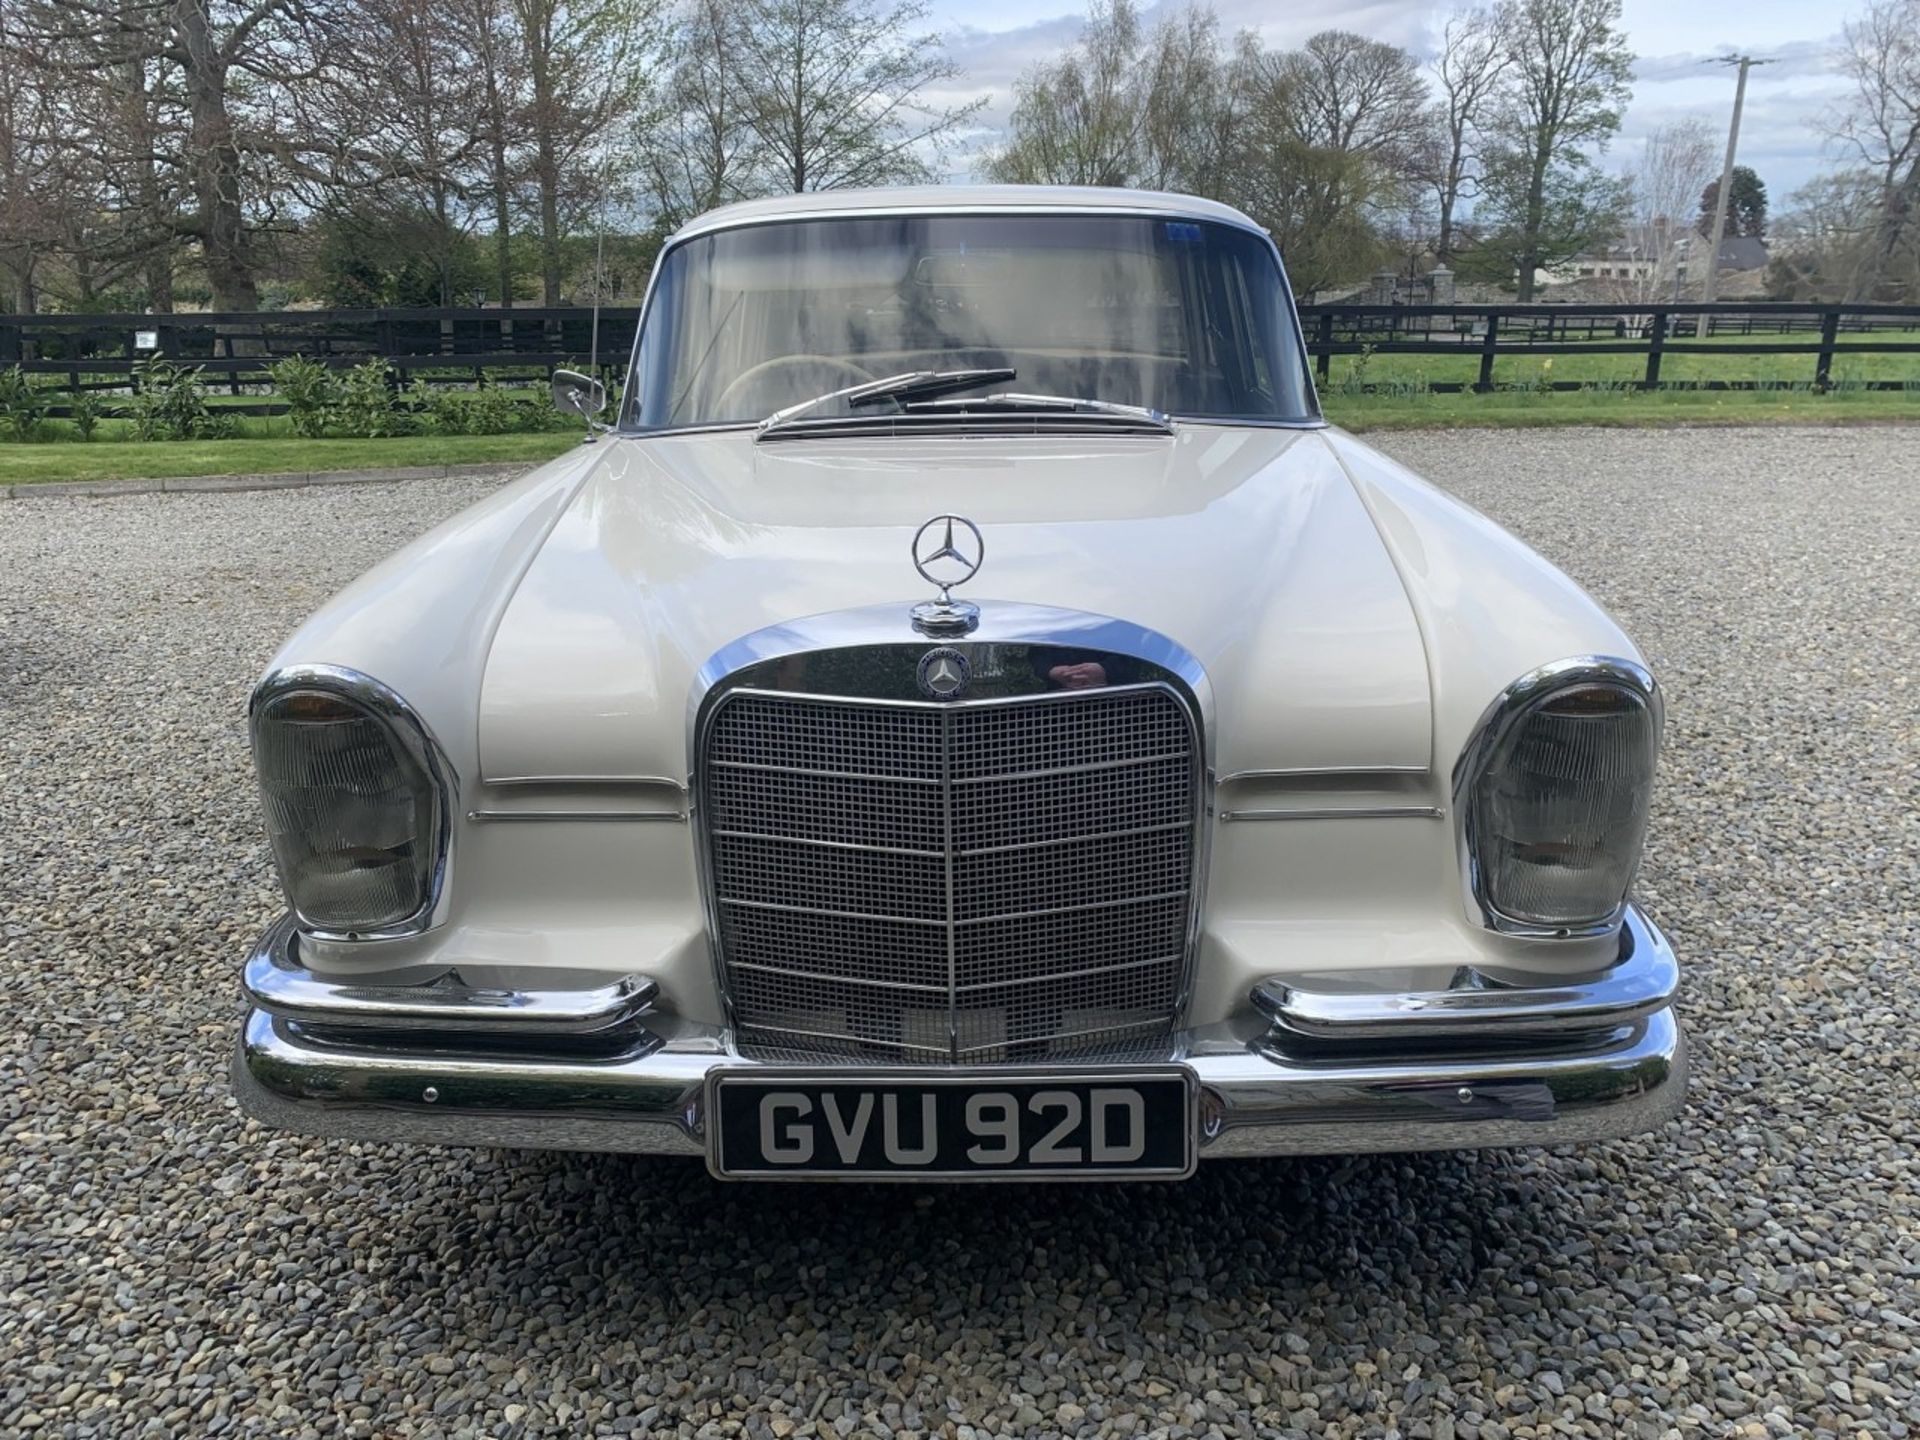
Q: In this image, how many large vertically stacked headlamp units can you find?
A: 2